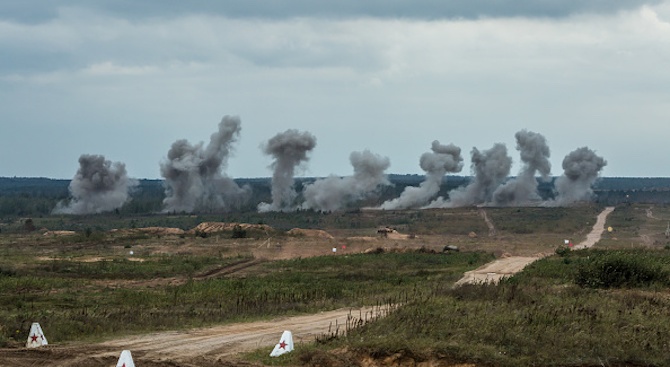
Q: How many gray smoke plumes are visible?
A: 8